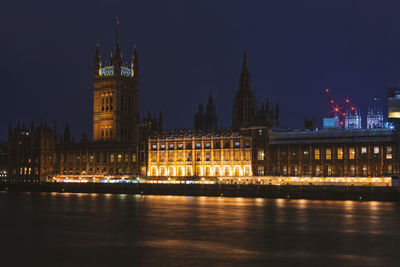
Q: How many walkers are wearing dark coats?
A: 0